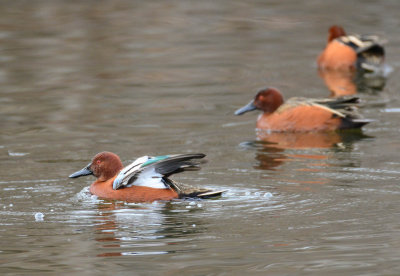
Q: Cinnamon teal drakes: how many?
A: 3